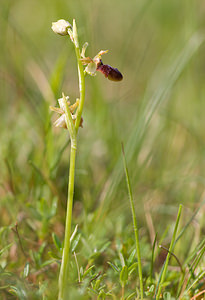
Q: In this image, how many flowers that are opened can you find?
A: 2